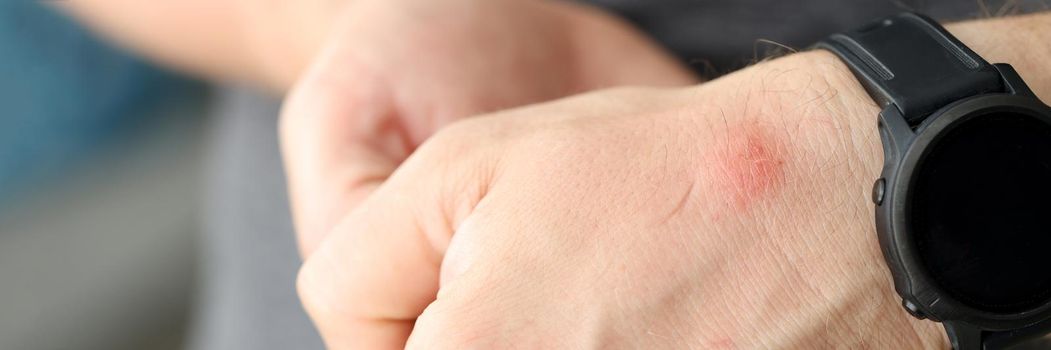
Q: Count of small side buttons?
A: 2